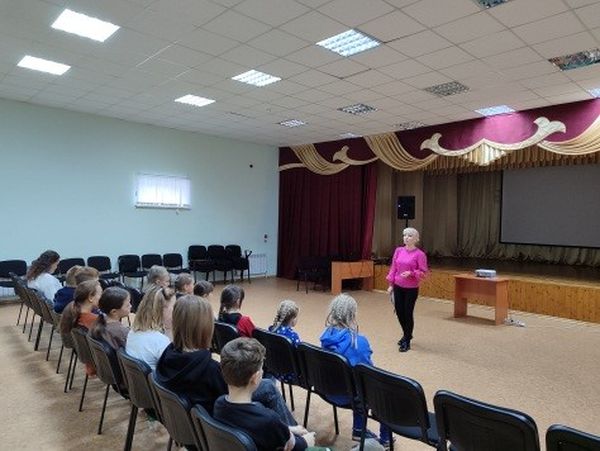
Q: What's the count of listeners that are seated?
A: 14